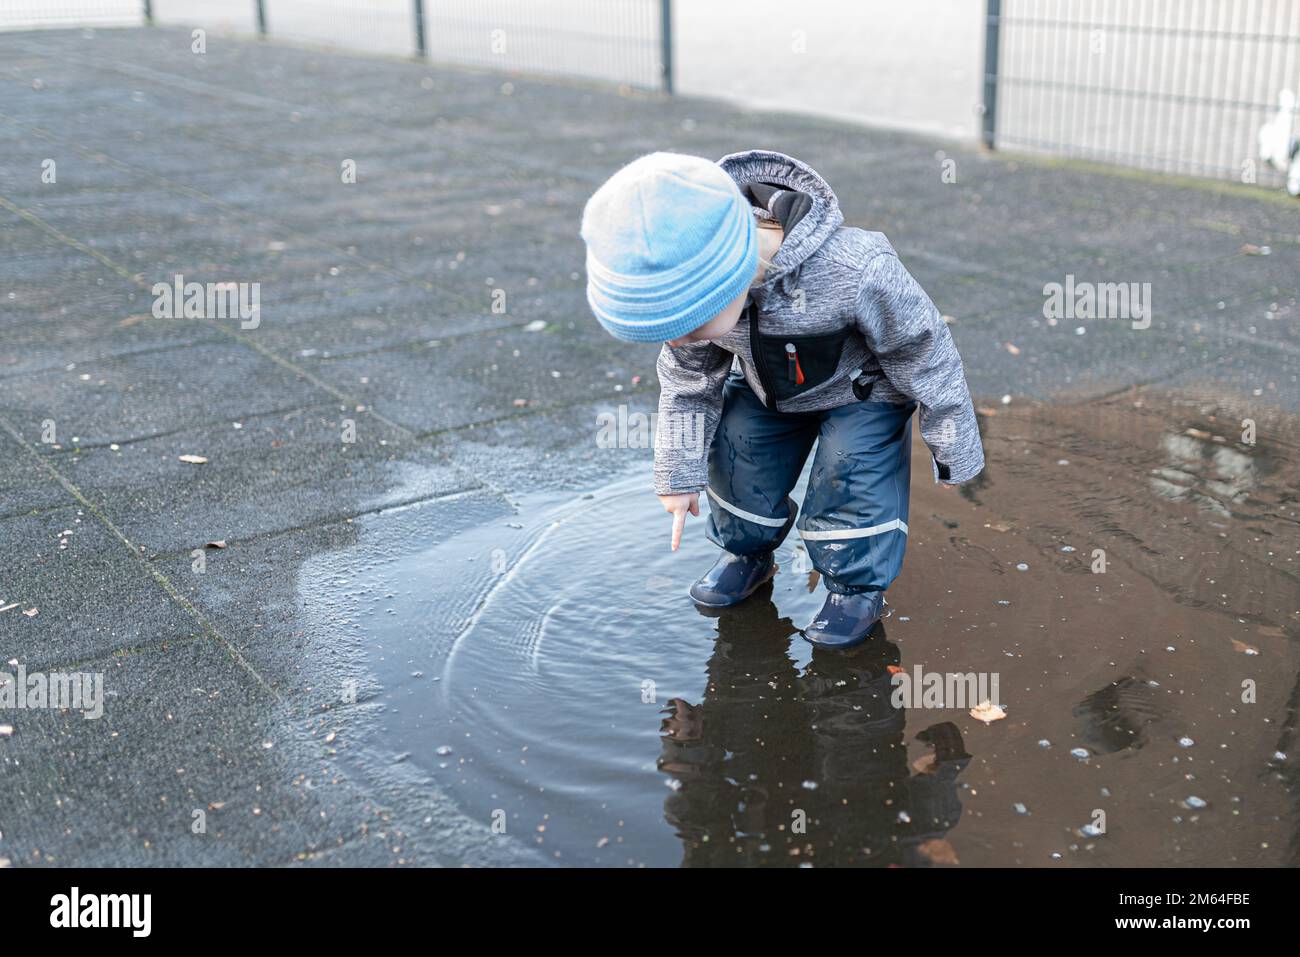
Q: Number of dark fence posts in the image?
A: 5